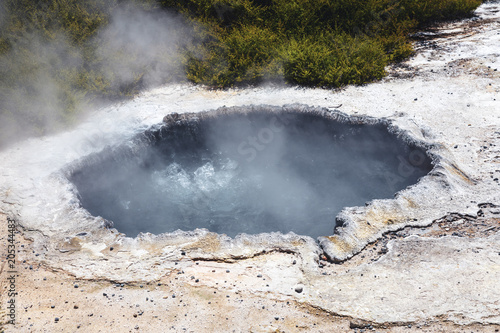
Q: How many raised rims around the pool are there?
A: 1